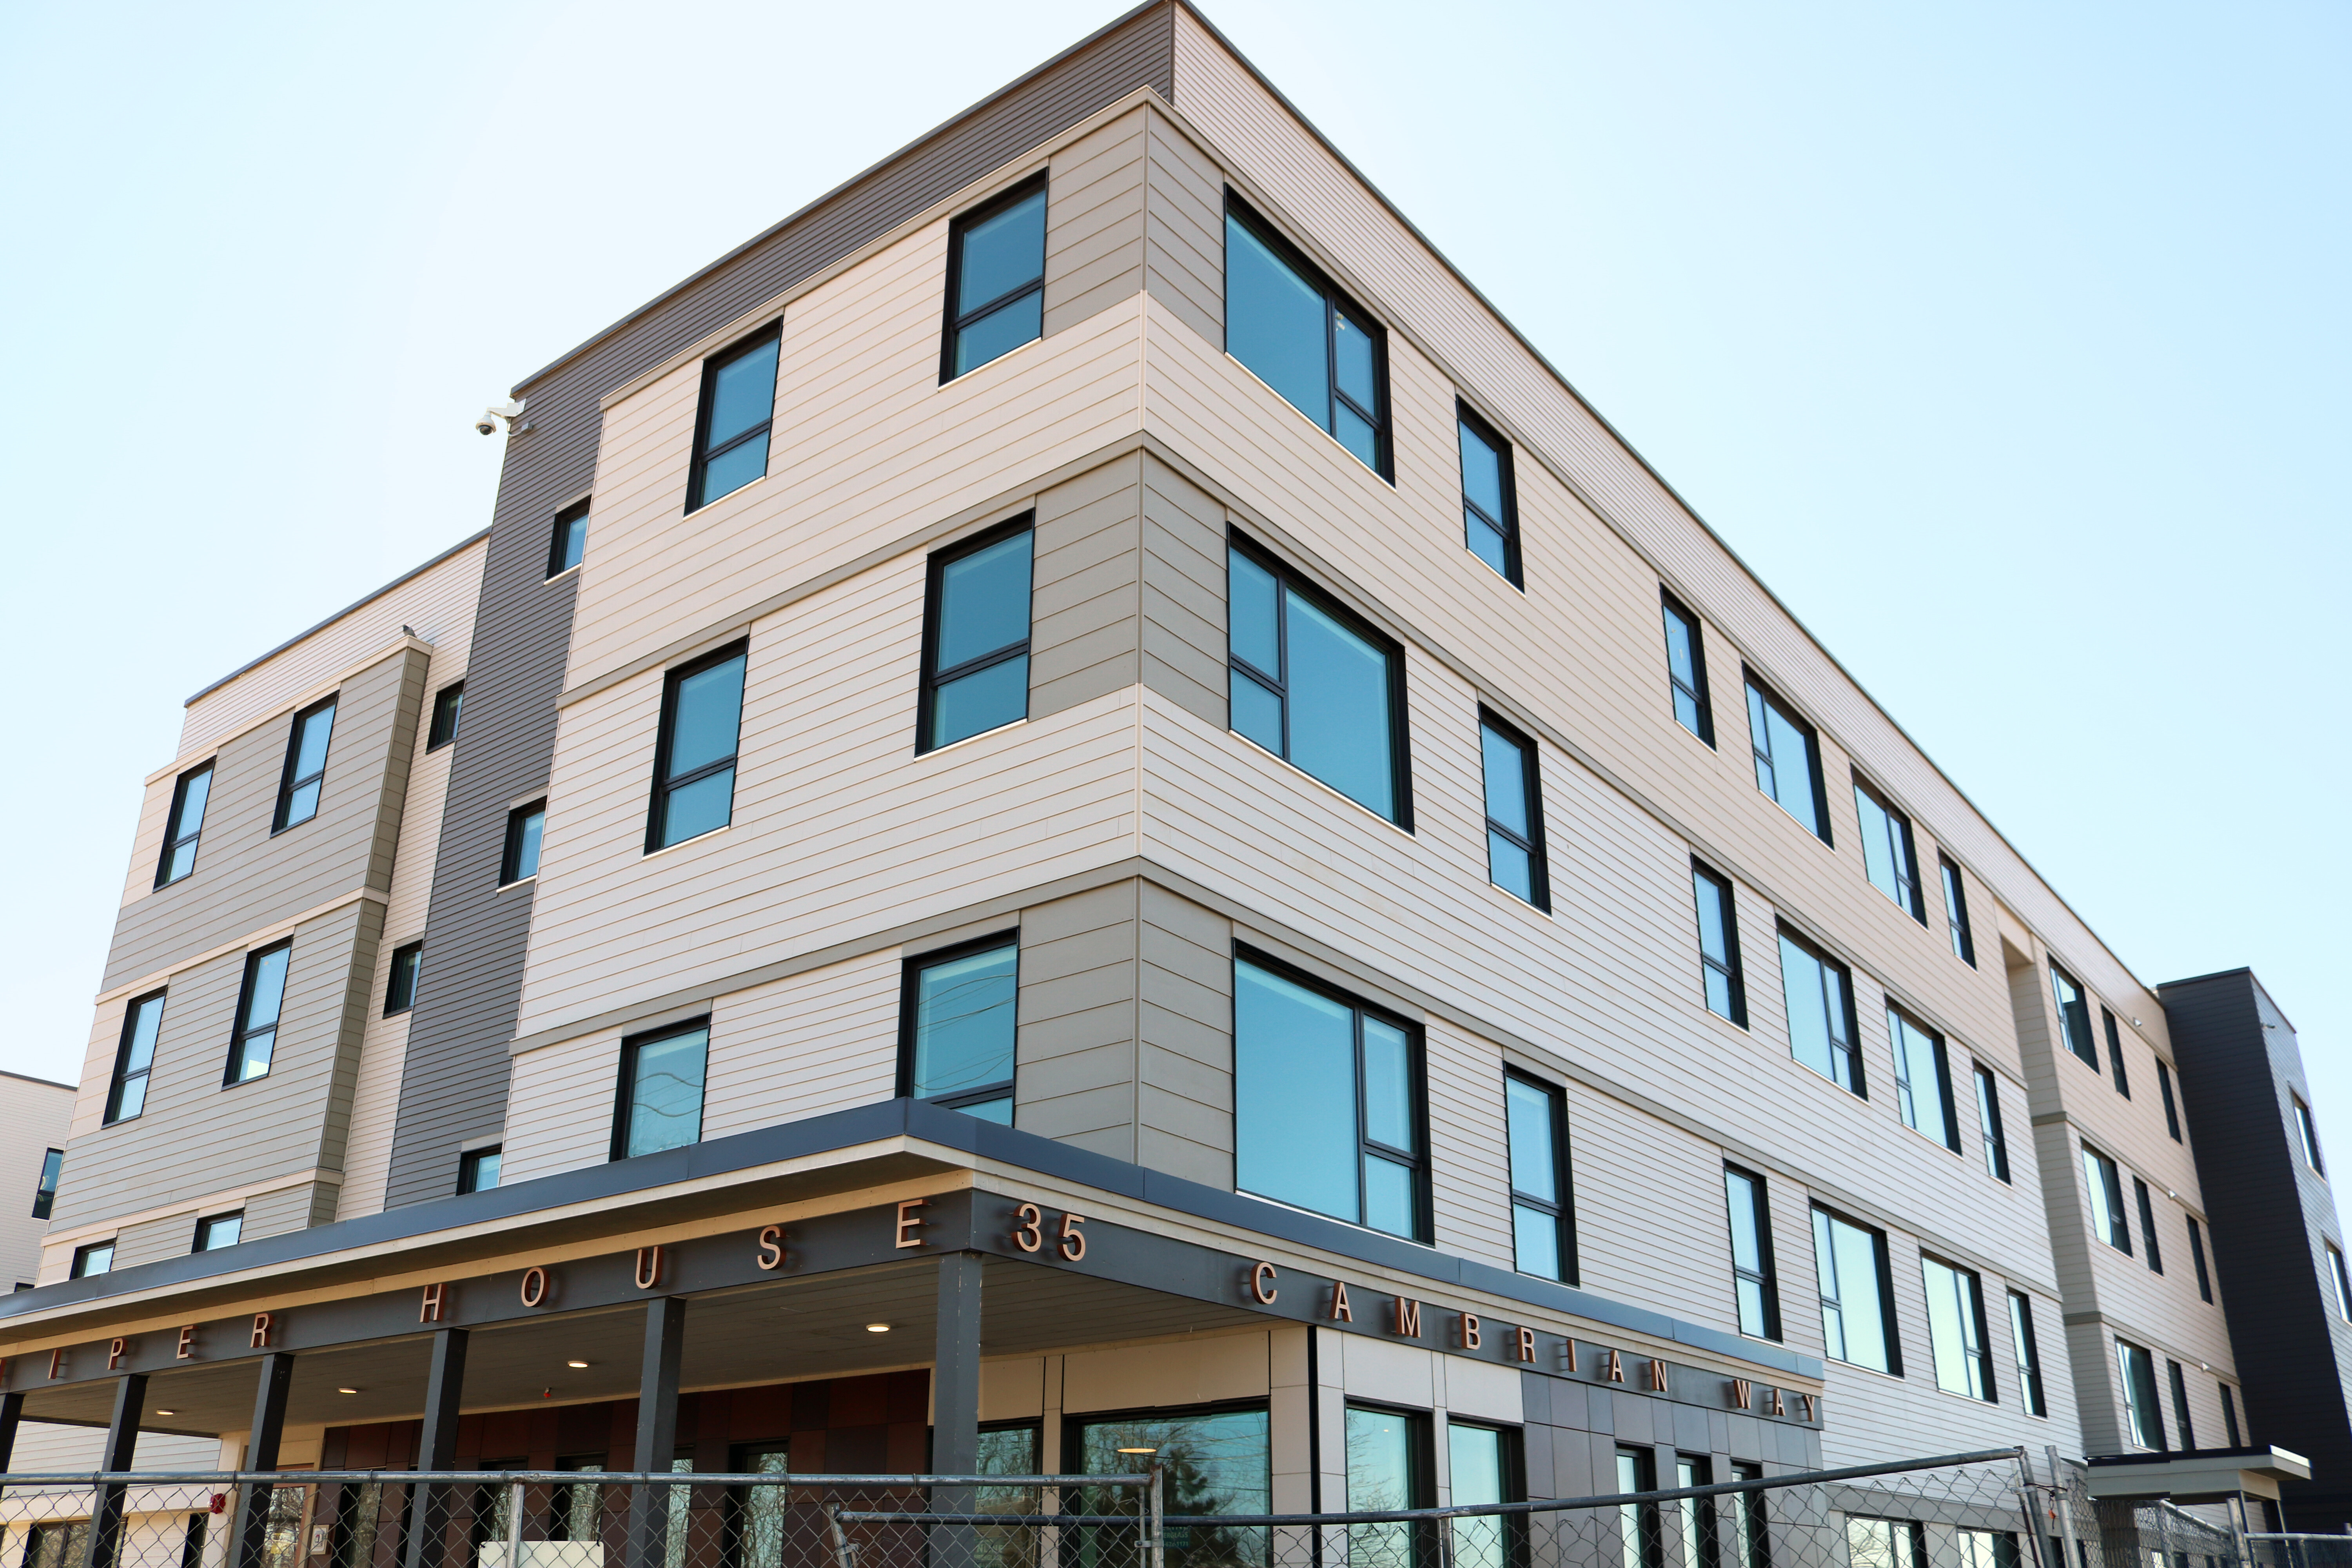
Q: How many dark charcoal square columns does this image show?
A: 6